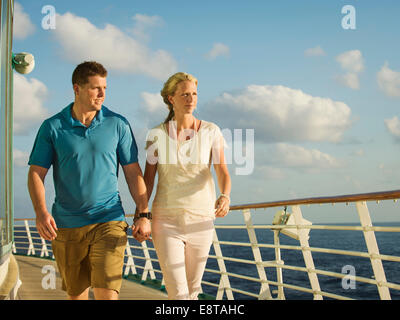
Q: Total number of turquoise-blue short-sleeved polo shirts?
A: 1